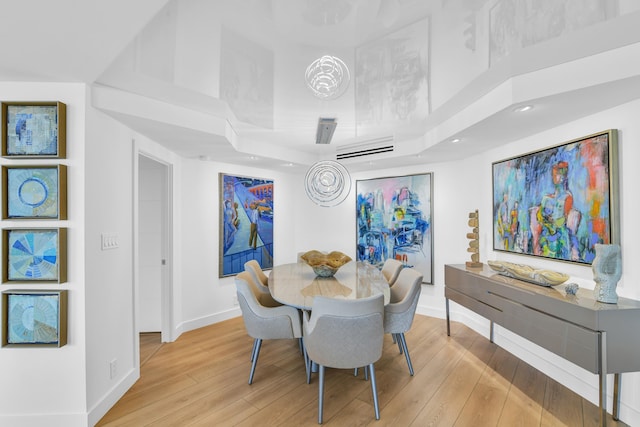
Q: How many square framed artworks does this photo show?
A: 4